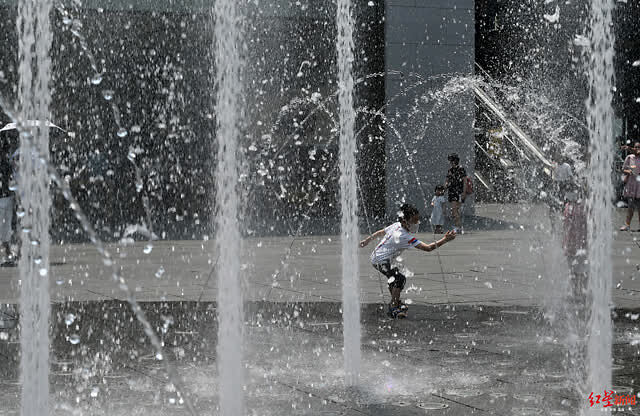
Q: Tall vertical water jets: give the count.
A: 4